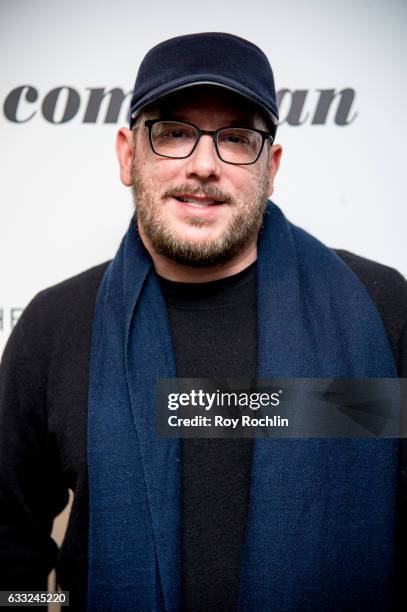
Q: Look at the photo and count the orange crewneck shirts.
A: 0